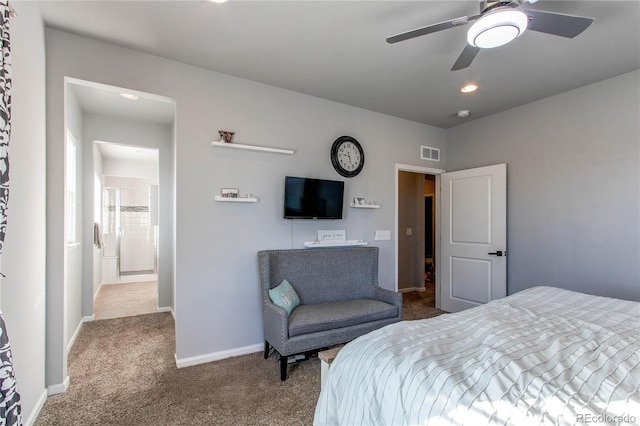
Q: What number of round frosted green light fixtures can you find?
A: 0